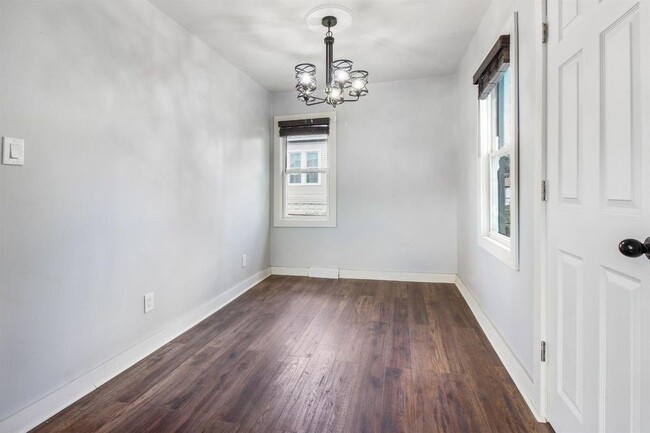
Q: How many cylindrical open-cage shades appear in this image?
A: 5